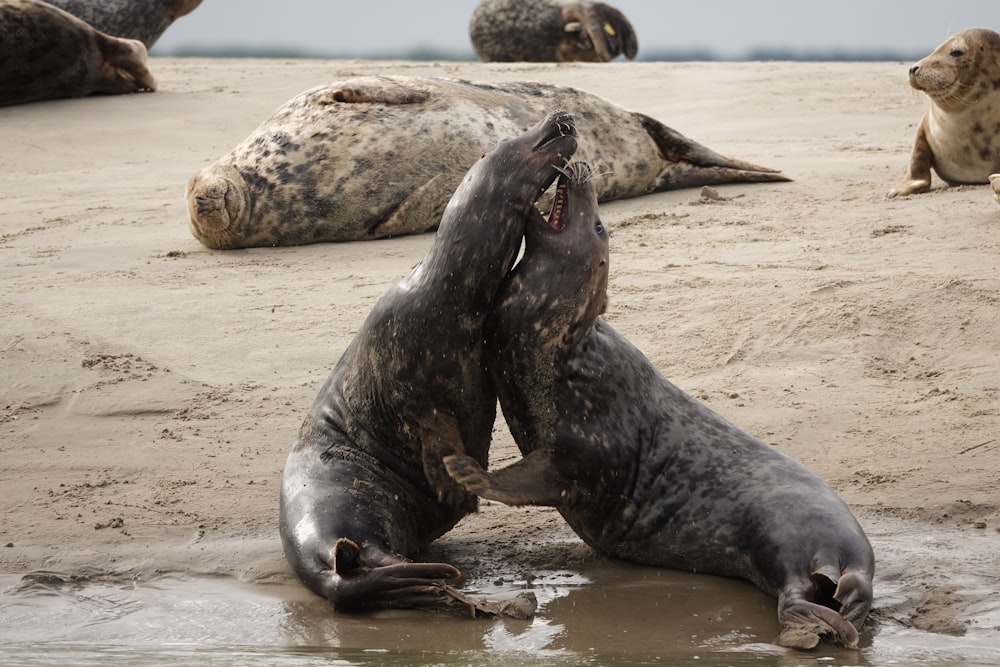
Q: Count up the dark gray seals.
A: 2